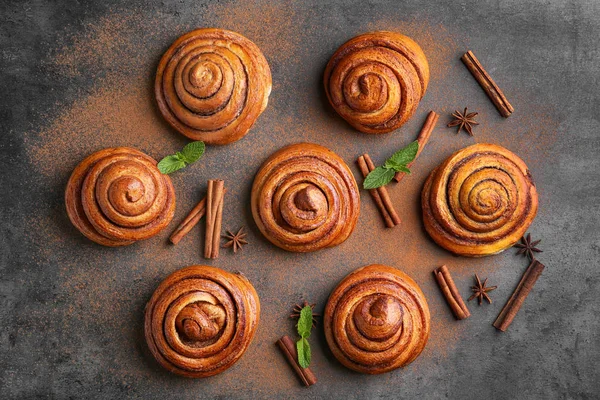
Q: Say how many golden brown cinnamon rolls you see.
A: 7